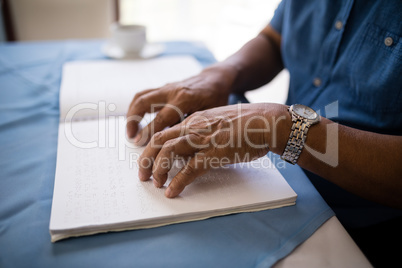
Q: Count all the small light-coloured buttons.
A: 3